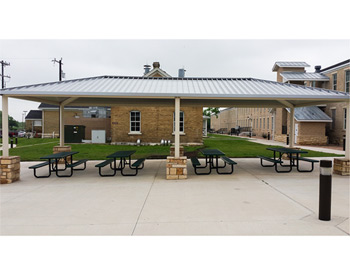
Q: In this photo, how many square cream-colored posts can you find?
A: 5